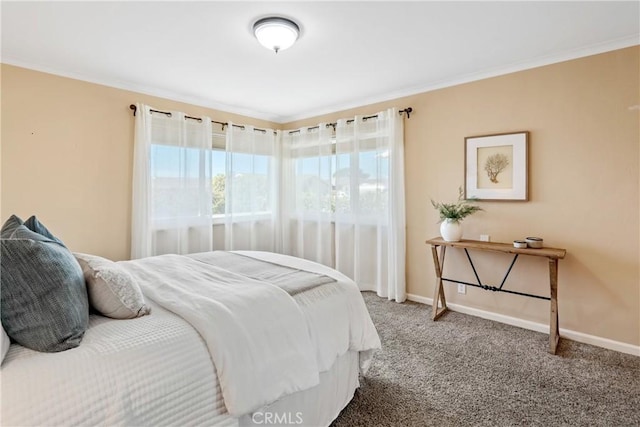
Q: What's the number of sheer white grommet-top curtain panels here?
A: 4